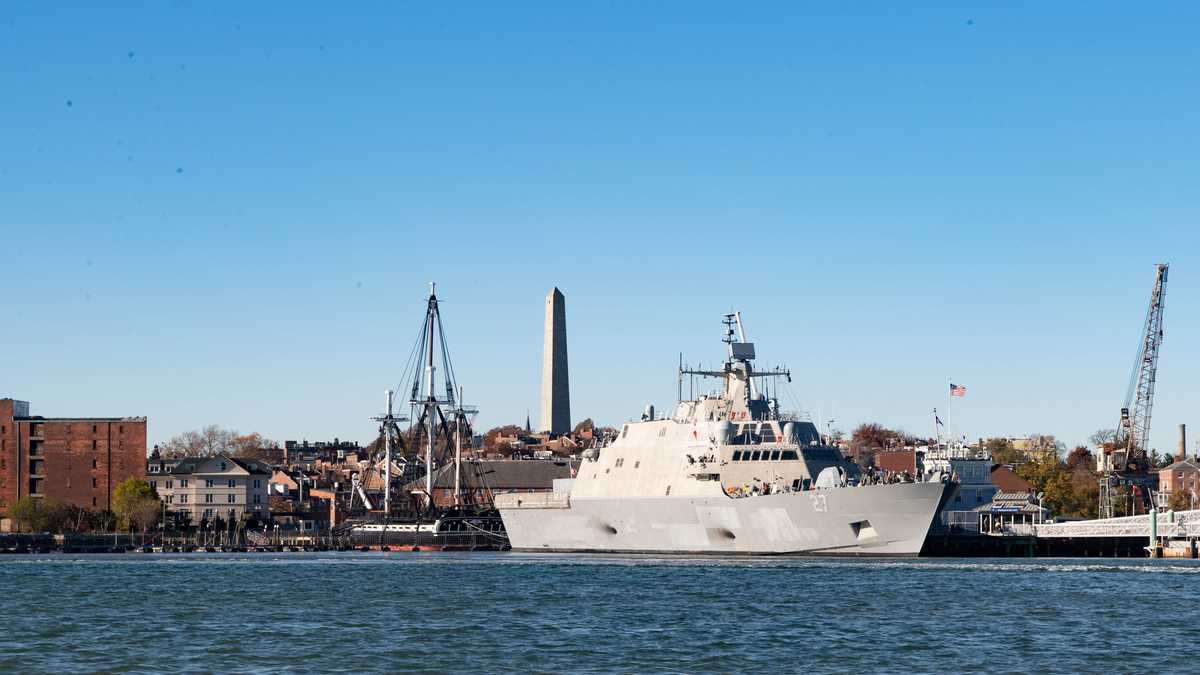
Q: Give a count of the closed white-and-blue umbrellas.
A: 0